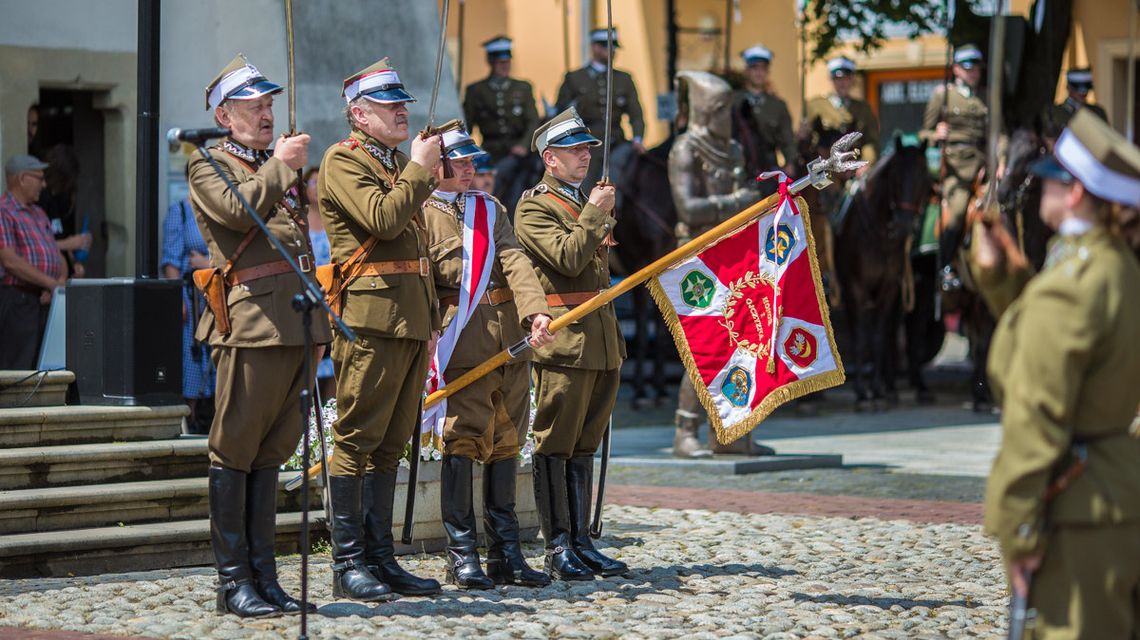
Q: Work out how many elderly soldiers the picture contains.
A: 2